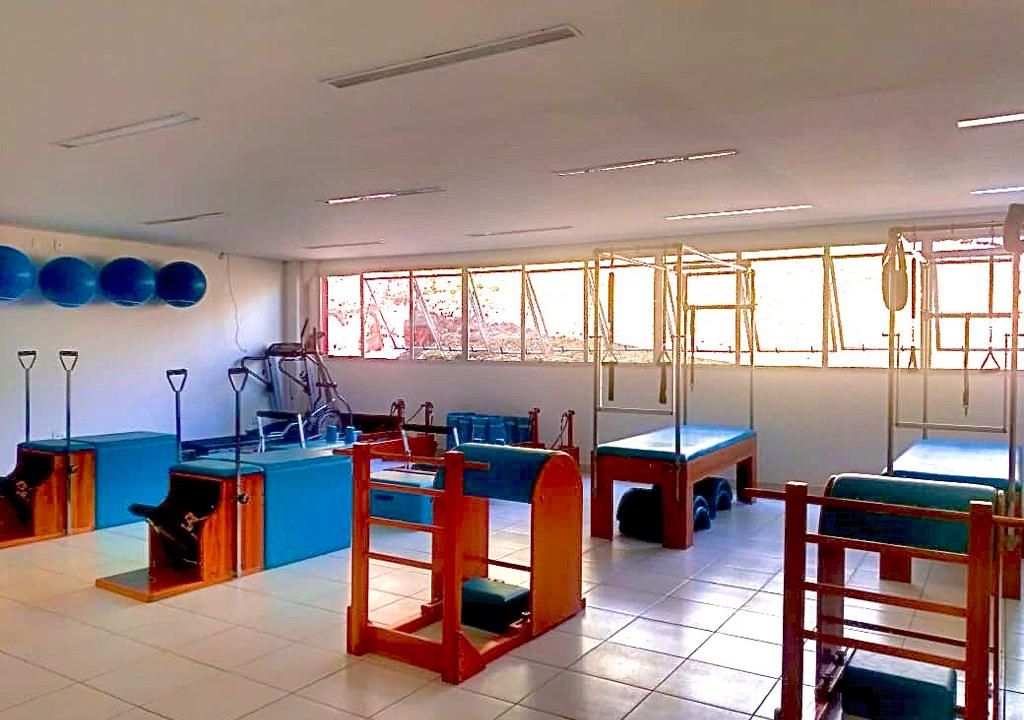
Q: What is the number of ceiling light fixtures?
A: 10